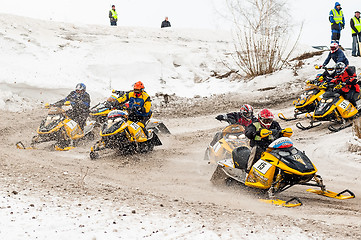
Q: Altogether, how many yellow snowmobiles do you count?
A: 7